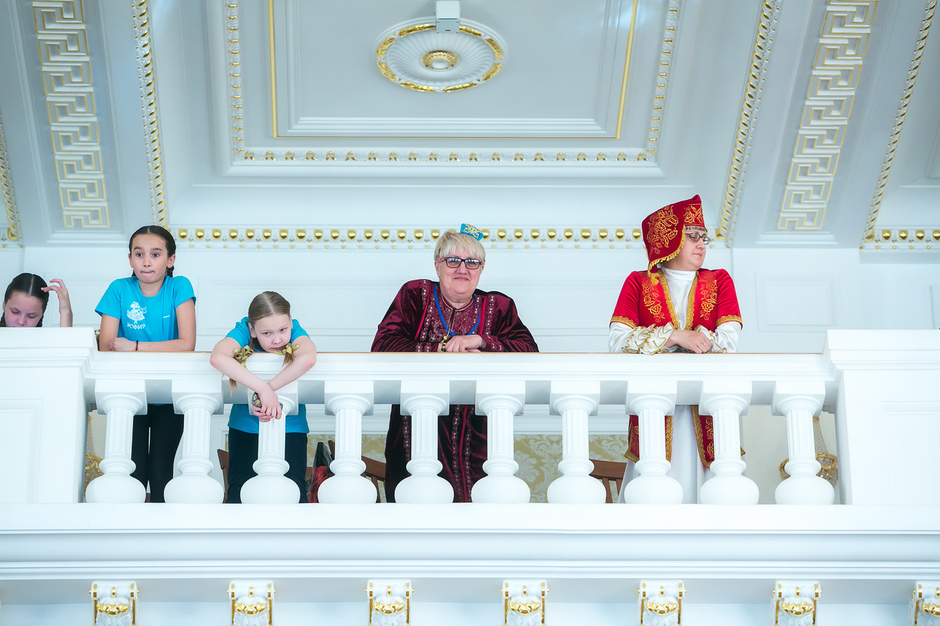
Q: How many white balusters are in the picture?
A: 10